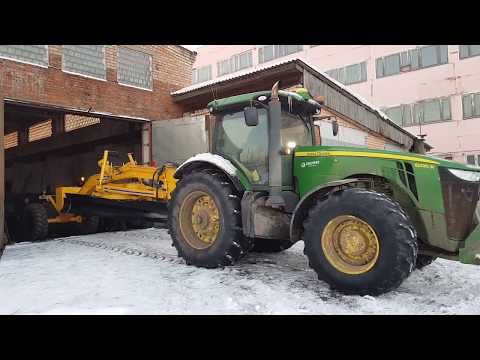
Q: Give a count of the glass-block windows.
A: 3